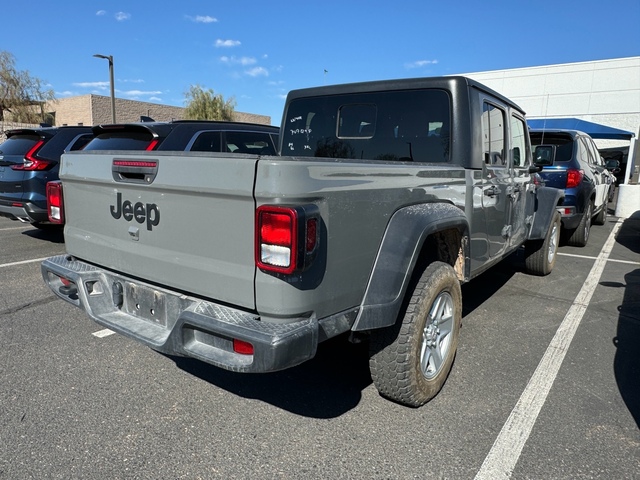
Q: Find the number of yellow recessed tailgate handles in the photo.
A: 0